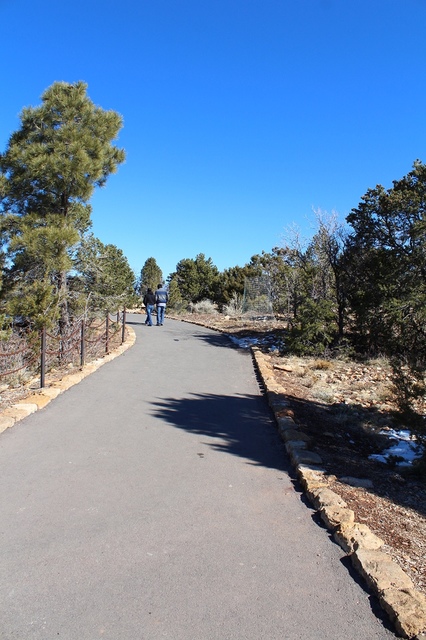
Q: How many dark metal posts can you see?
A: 5